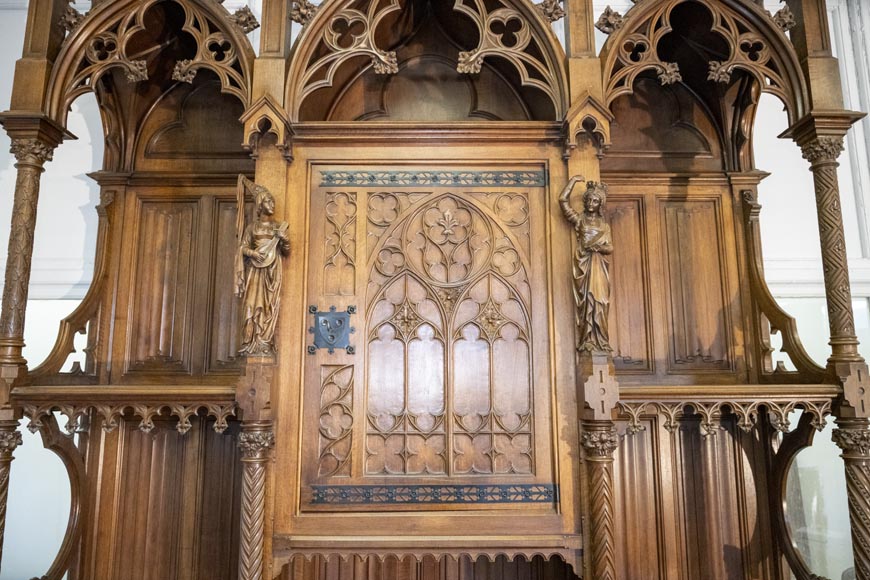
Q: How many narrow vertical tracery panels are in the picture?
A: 2